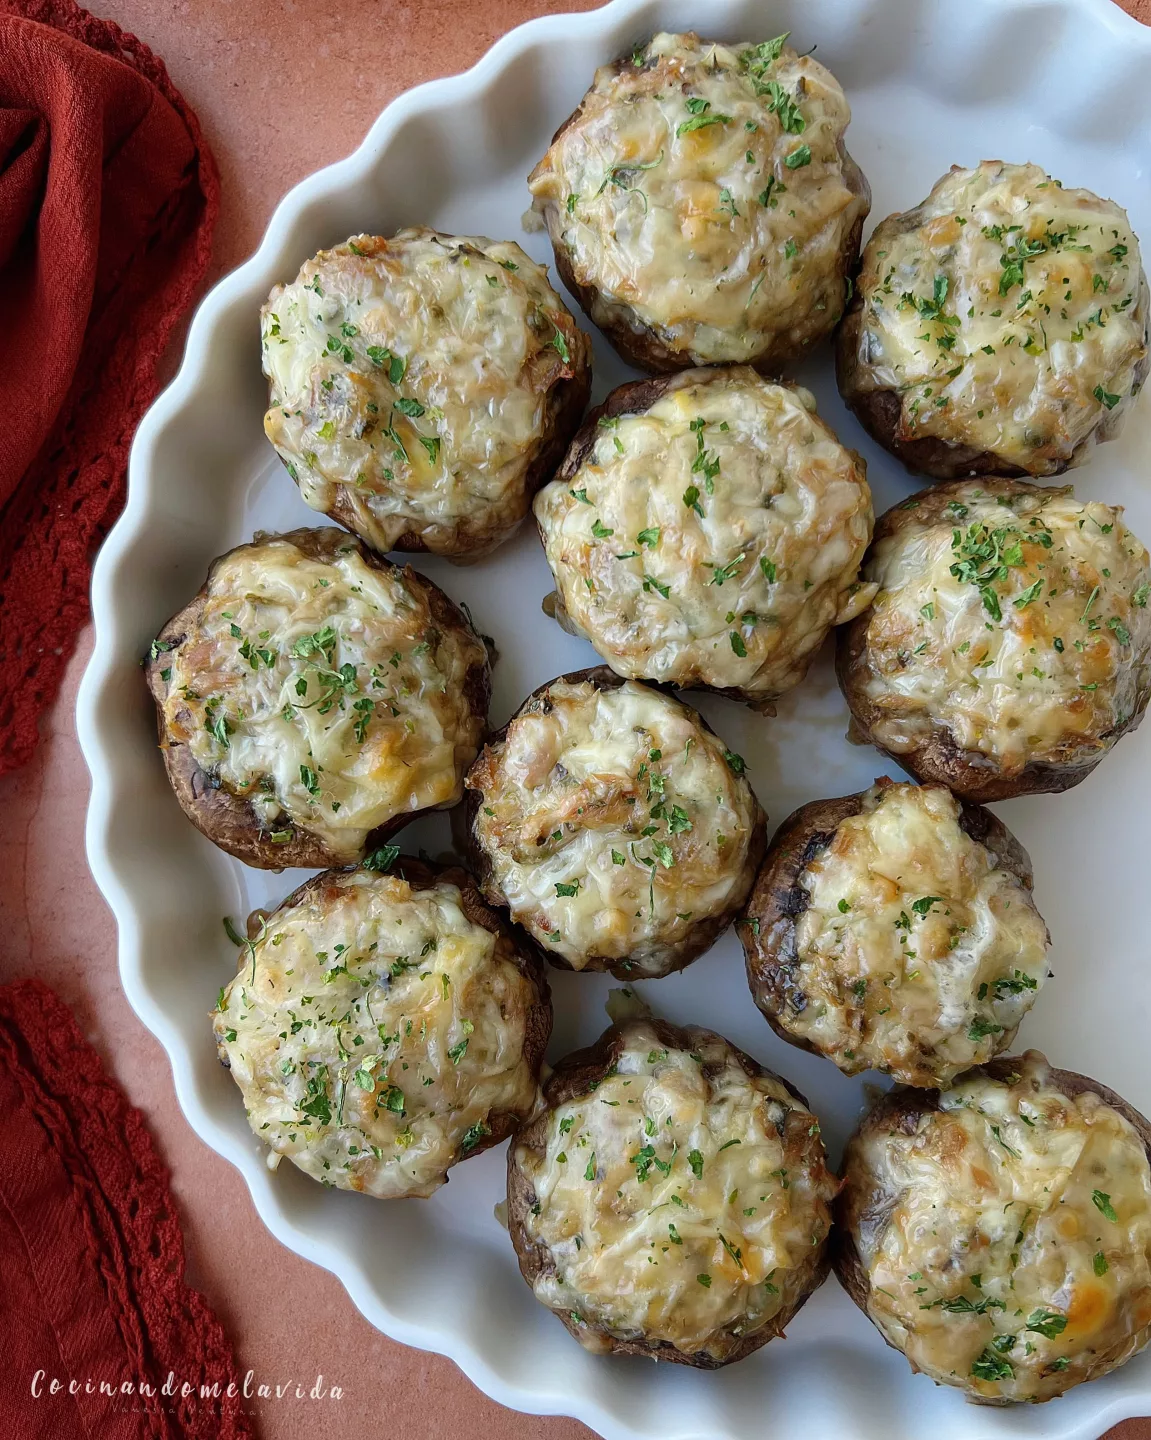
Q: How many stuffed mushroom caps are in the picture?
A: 11